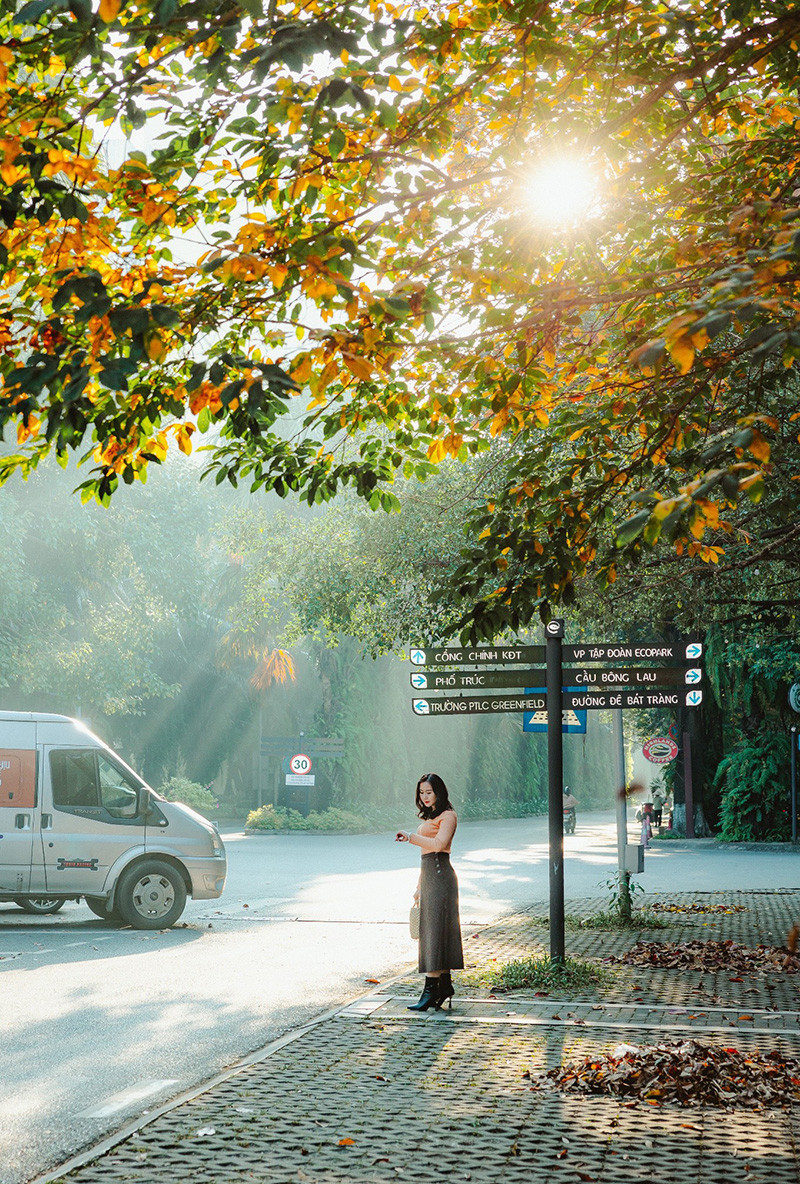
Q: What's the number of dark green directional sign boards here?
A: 6